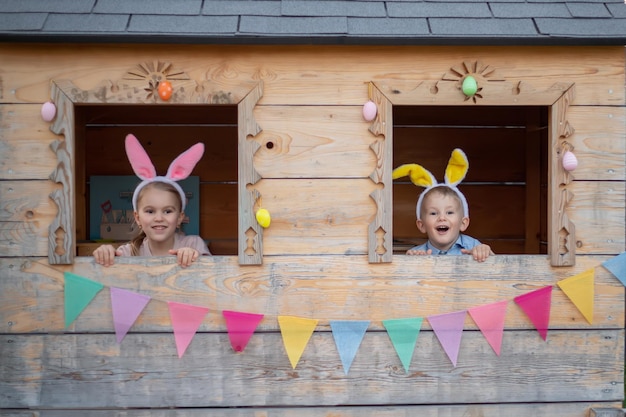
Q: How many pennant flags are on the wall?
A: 12